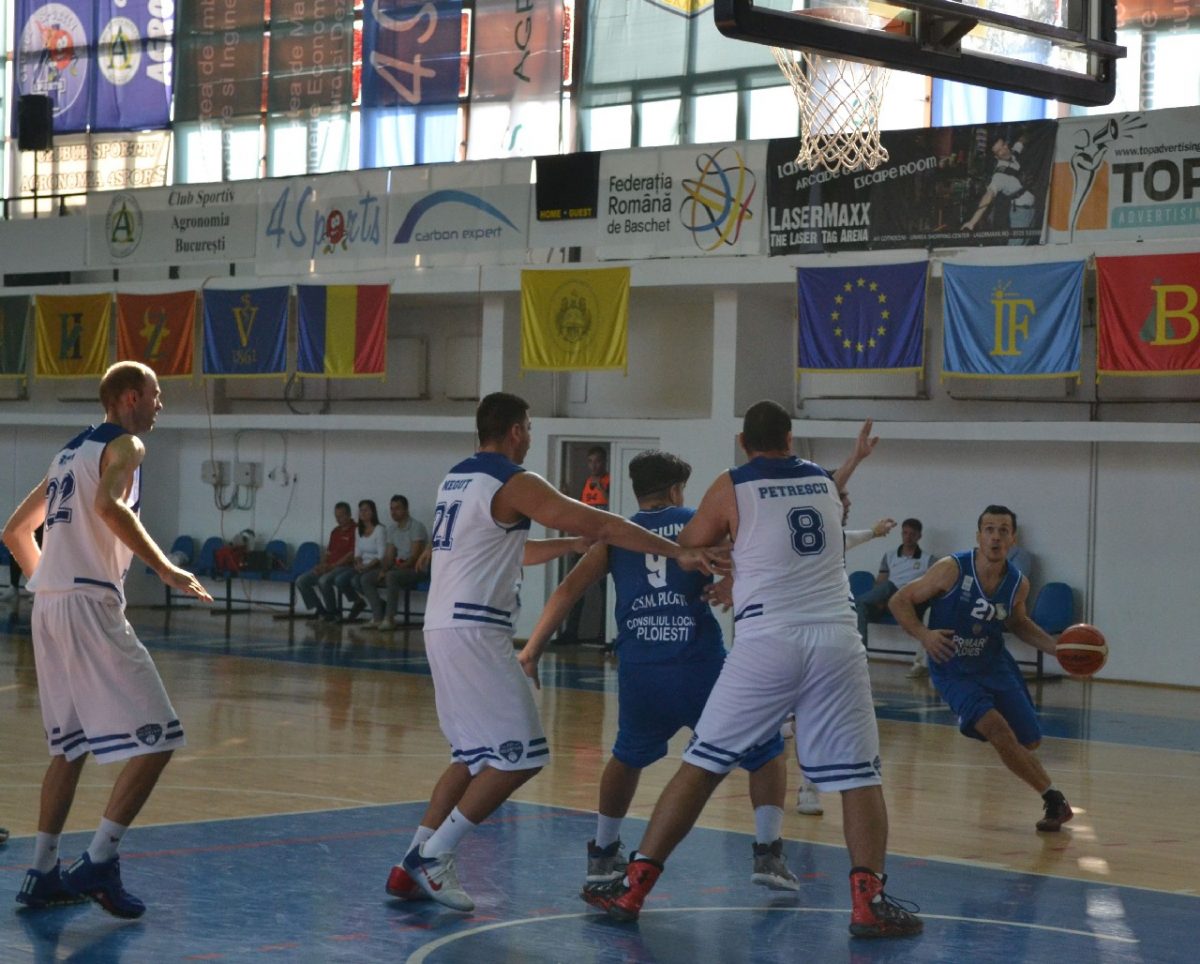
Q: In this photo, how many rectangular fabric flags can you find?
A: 9